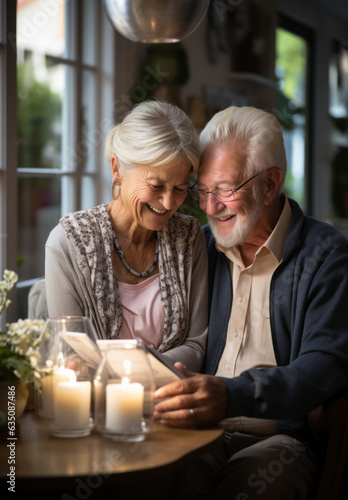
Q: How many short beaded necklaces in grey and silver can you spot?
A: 1